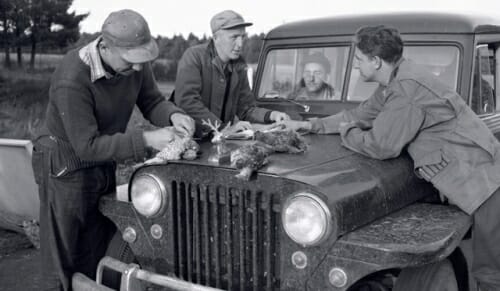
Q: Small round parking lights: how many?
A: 4